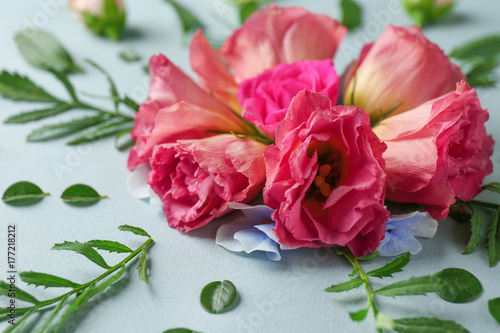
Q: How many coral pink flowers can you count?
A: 6